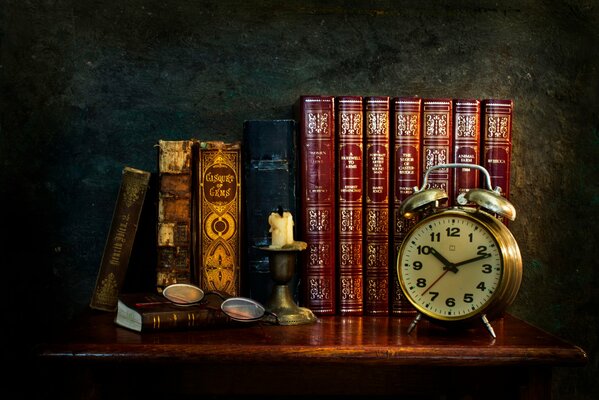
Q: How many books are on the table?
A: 12